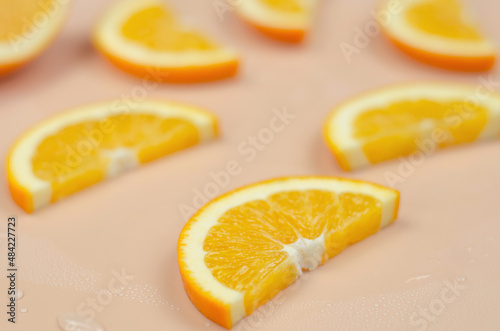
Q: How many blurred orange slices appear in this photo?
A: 6